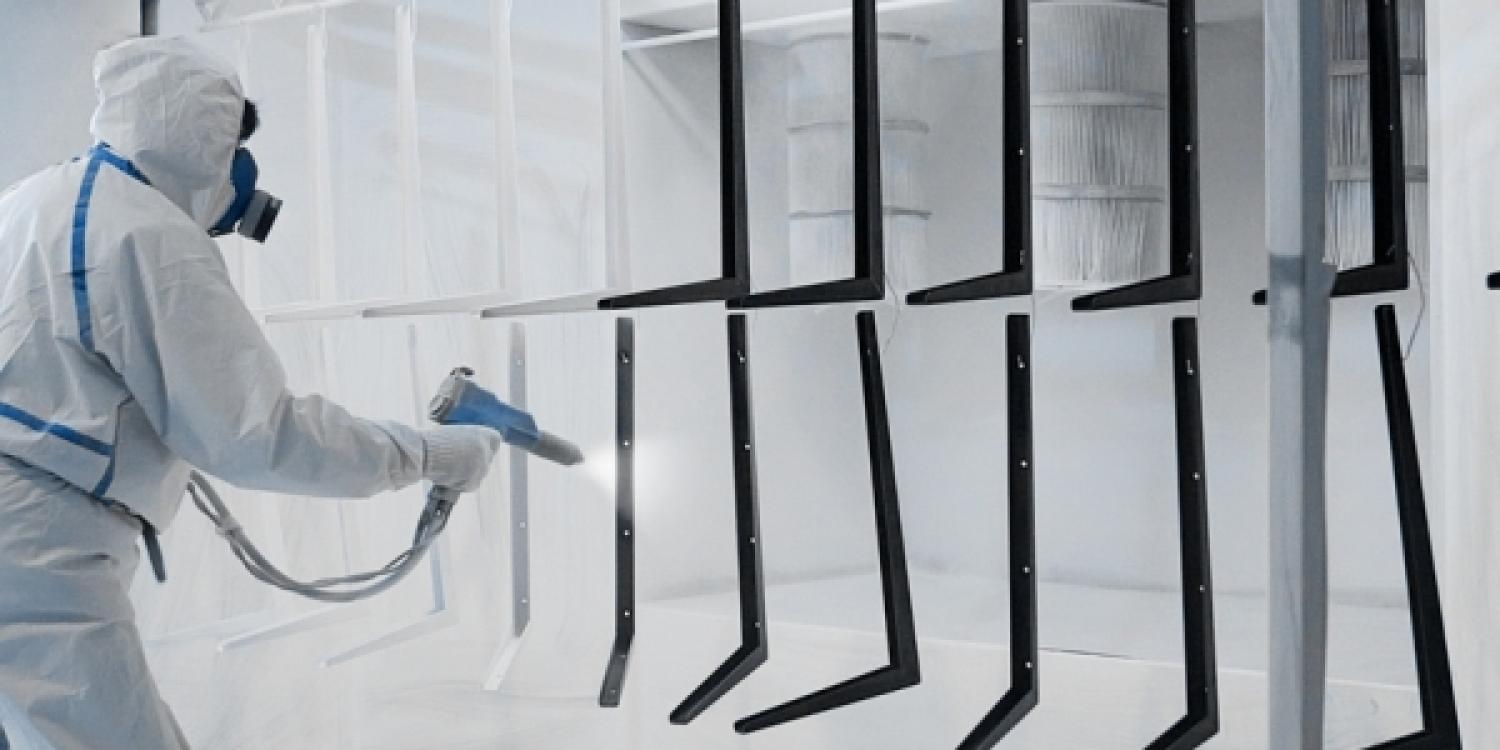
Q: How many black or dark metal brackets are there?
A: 11